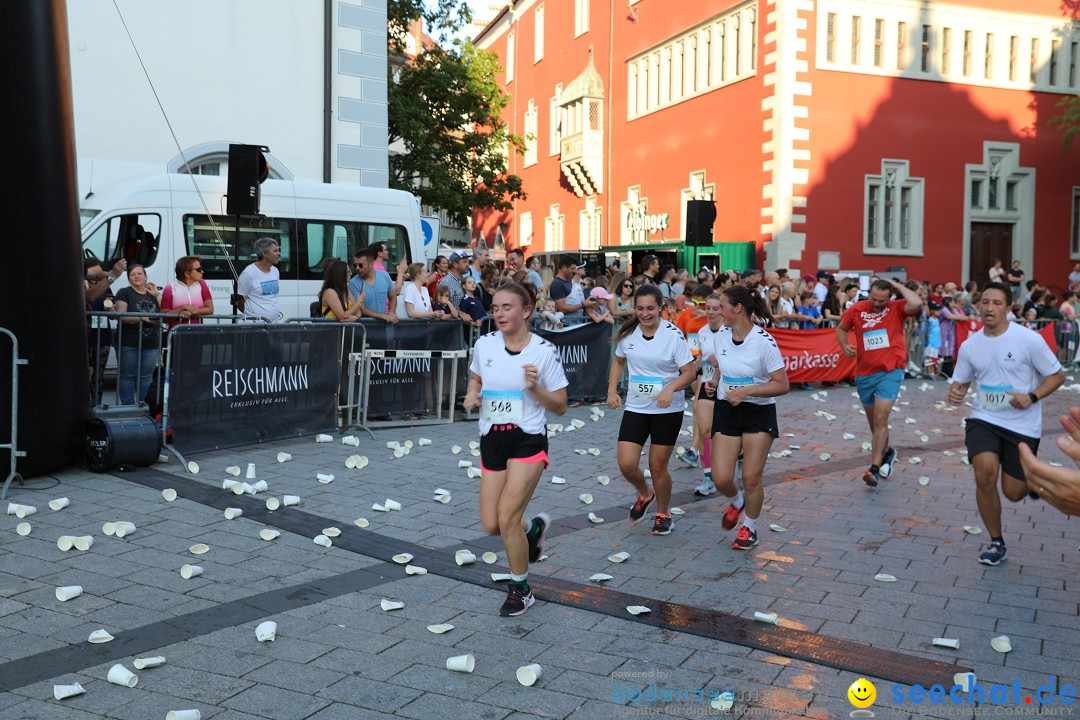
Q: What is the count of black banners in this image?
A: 3